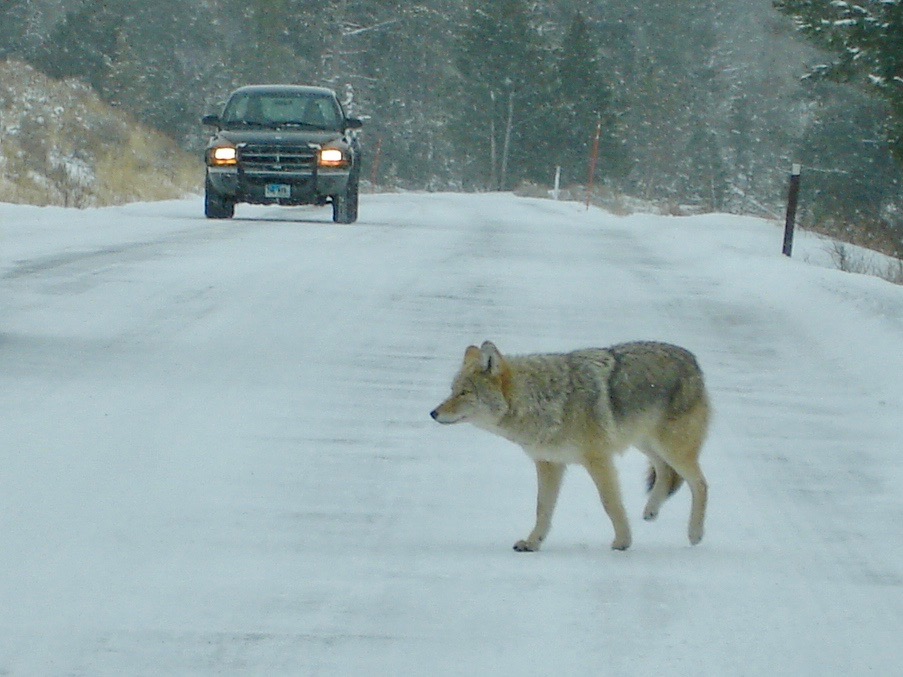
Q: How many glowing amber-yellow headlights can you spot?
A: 2